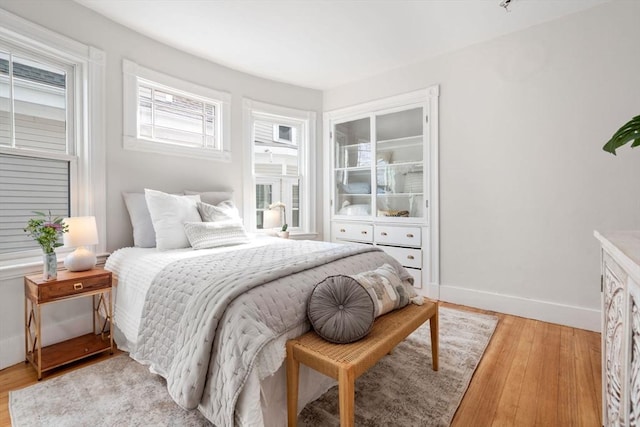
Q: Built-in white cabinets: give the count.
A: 1